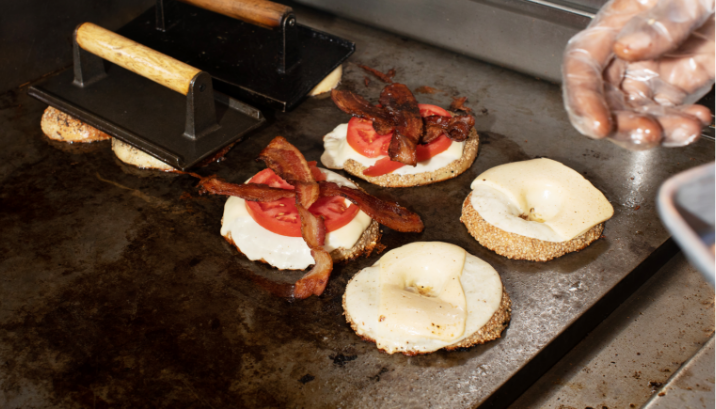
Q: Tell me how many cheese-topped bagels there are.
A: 4